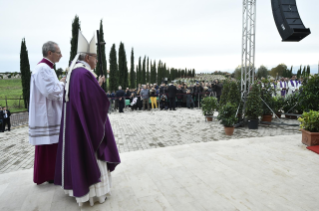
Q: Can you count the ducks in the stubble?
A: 0